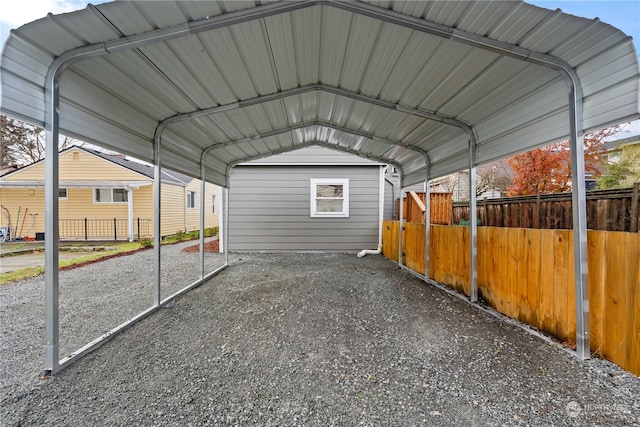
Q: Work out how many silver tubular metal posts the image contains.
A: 8